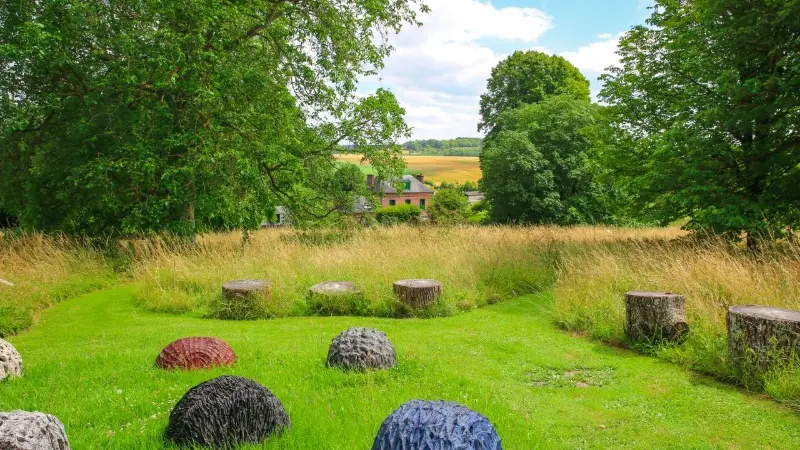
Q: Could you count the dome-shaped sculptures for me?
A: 6